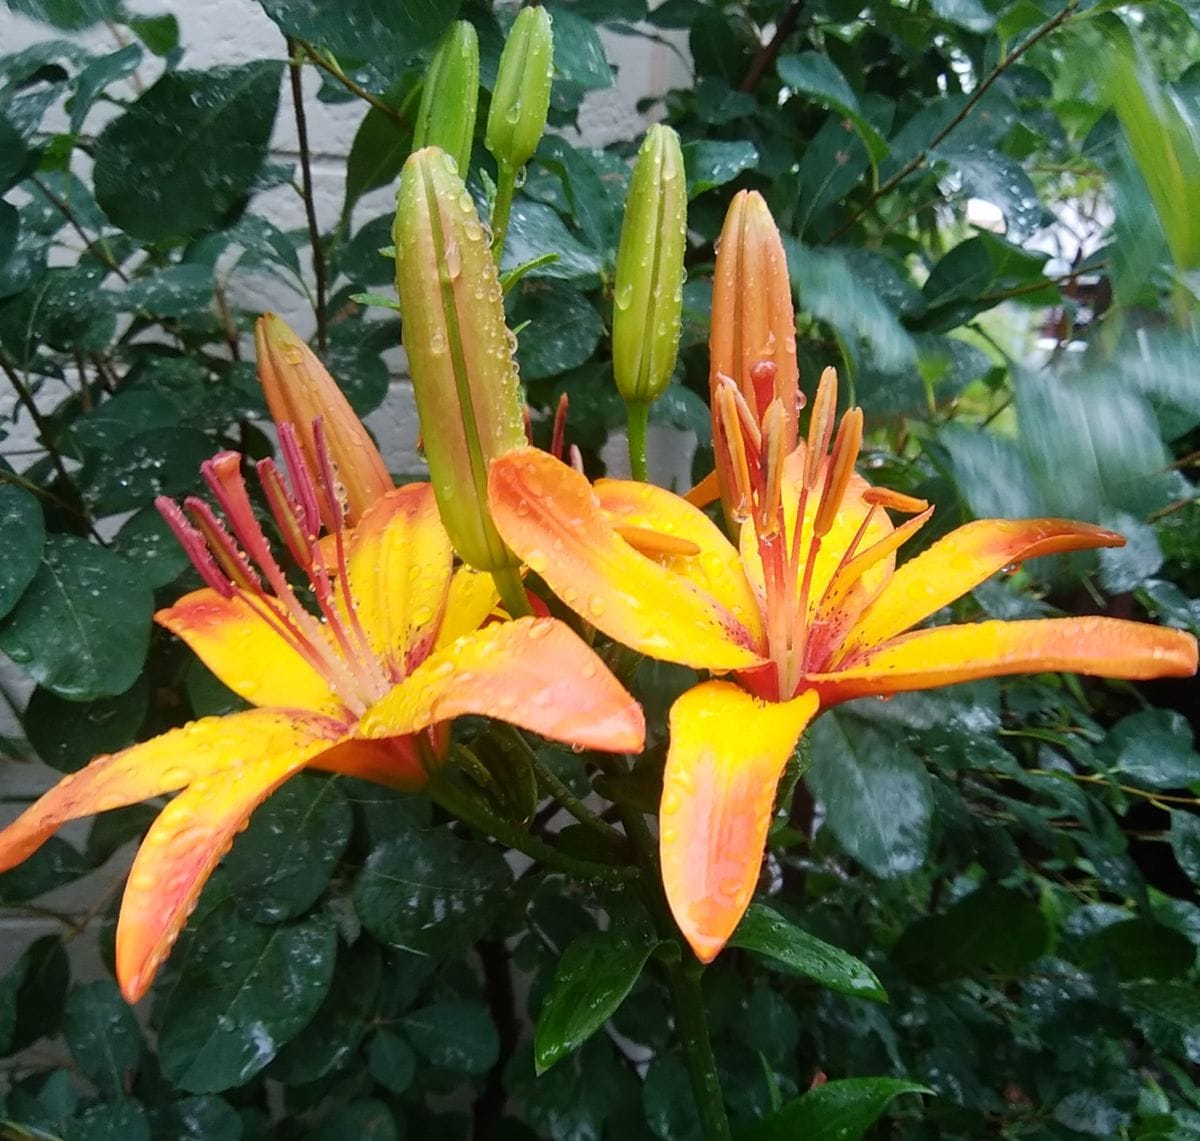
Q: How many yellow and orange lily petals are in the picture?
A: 12